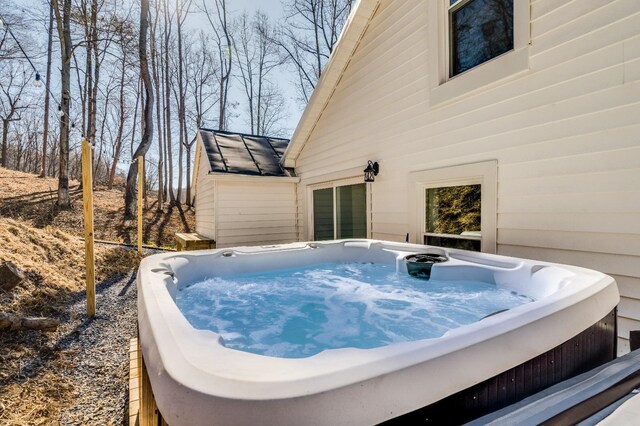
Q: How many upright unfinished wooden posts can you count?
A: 2